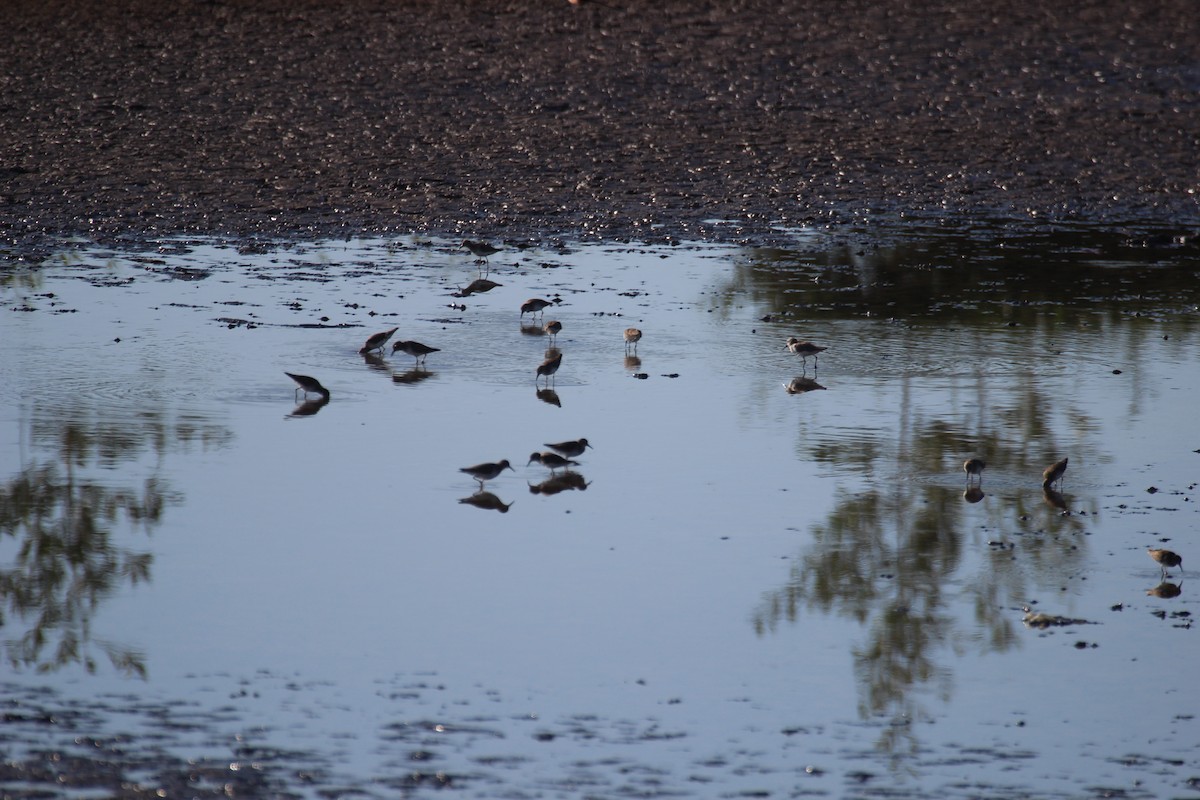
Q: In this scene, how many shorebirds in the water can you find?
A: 15